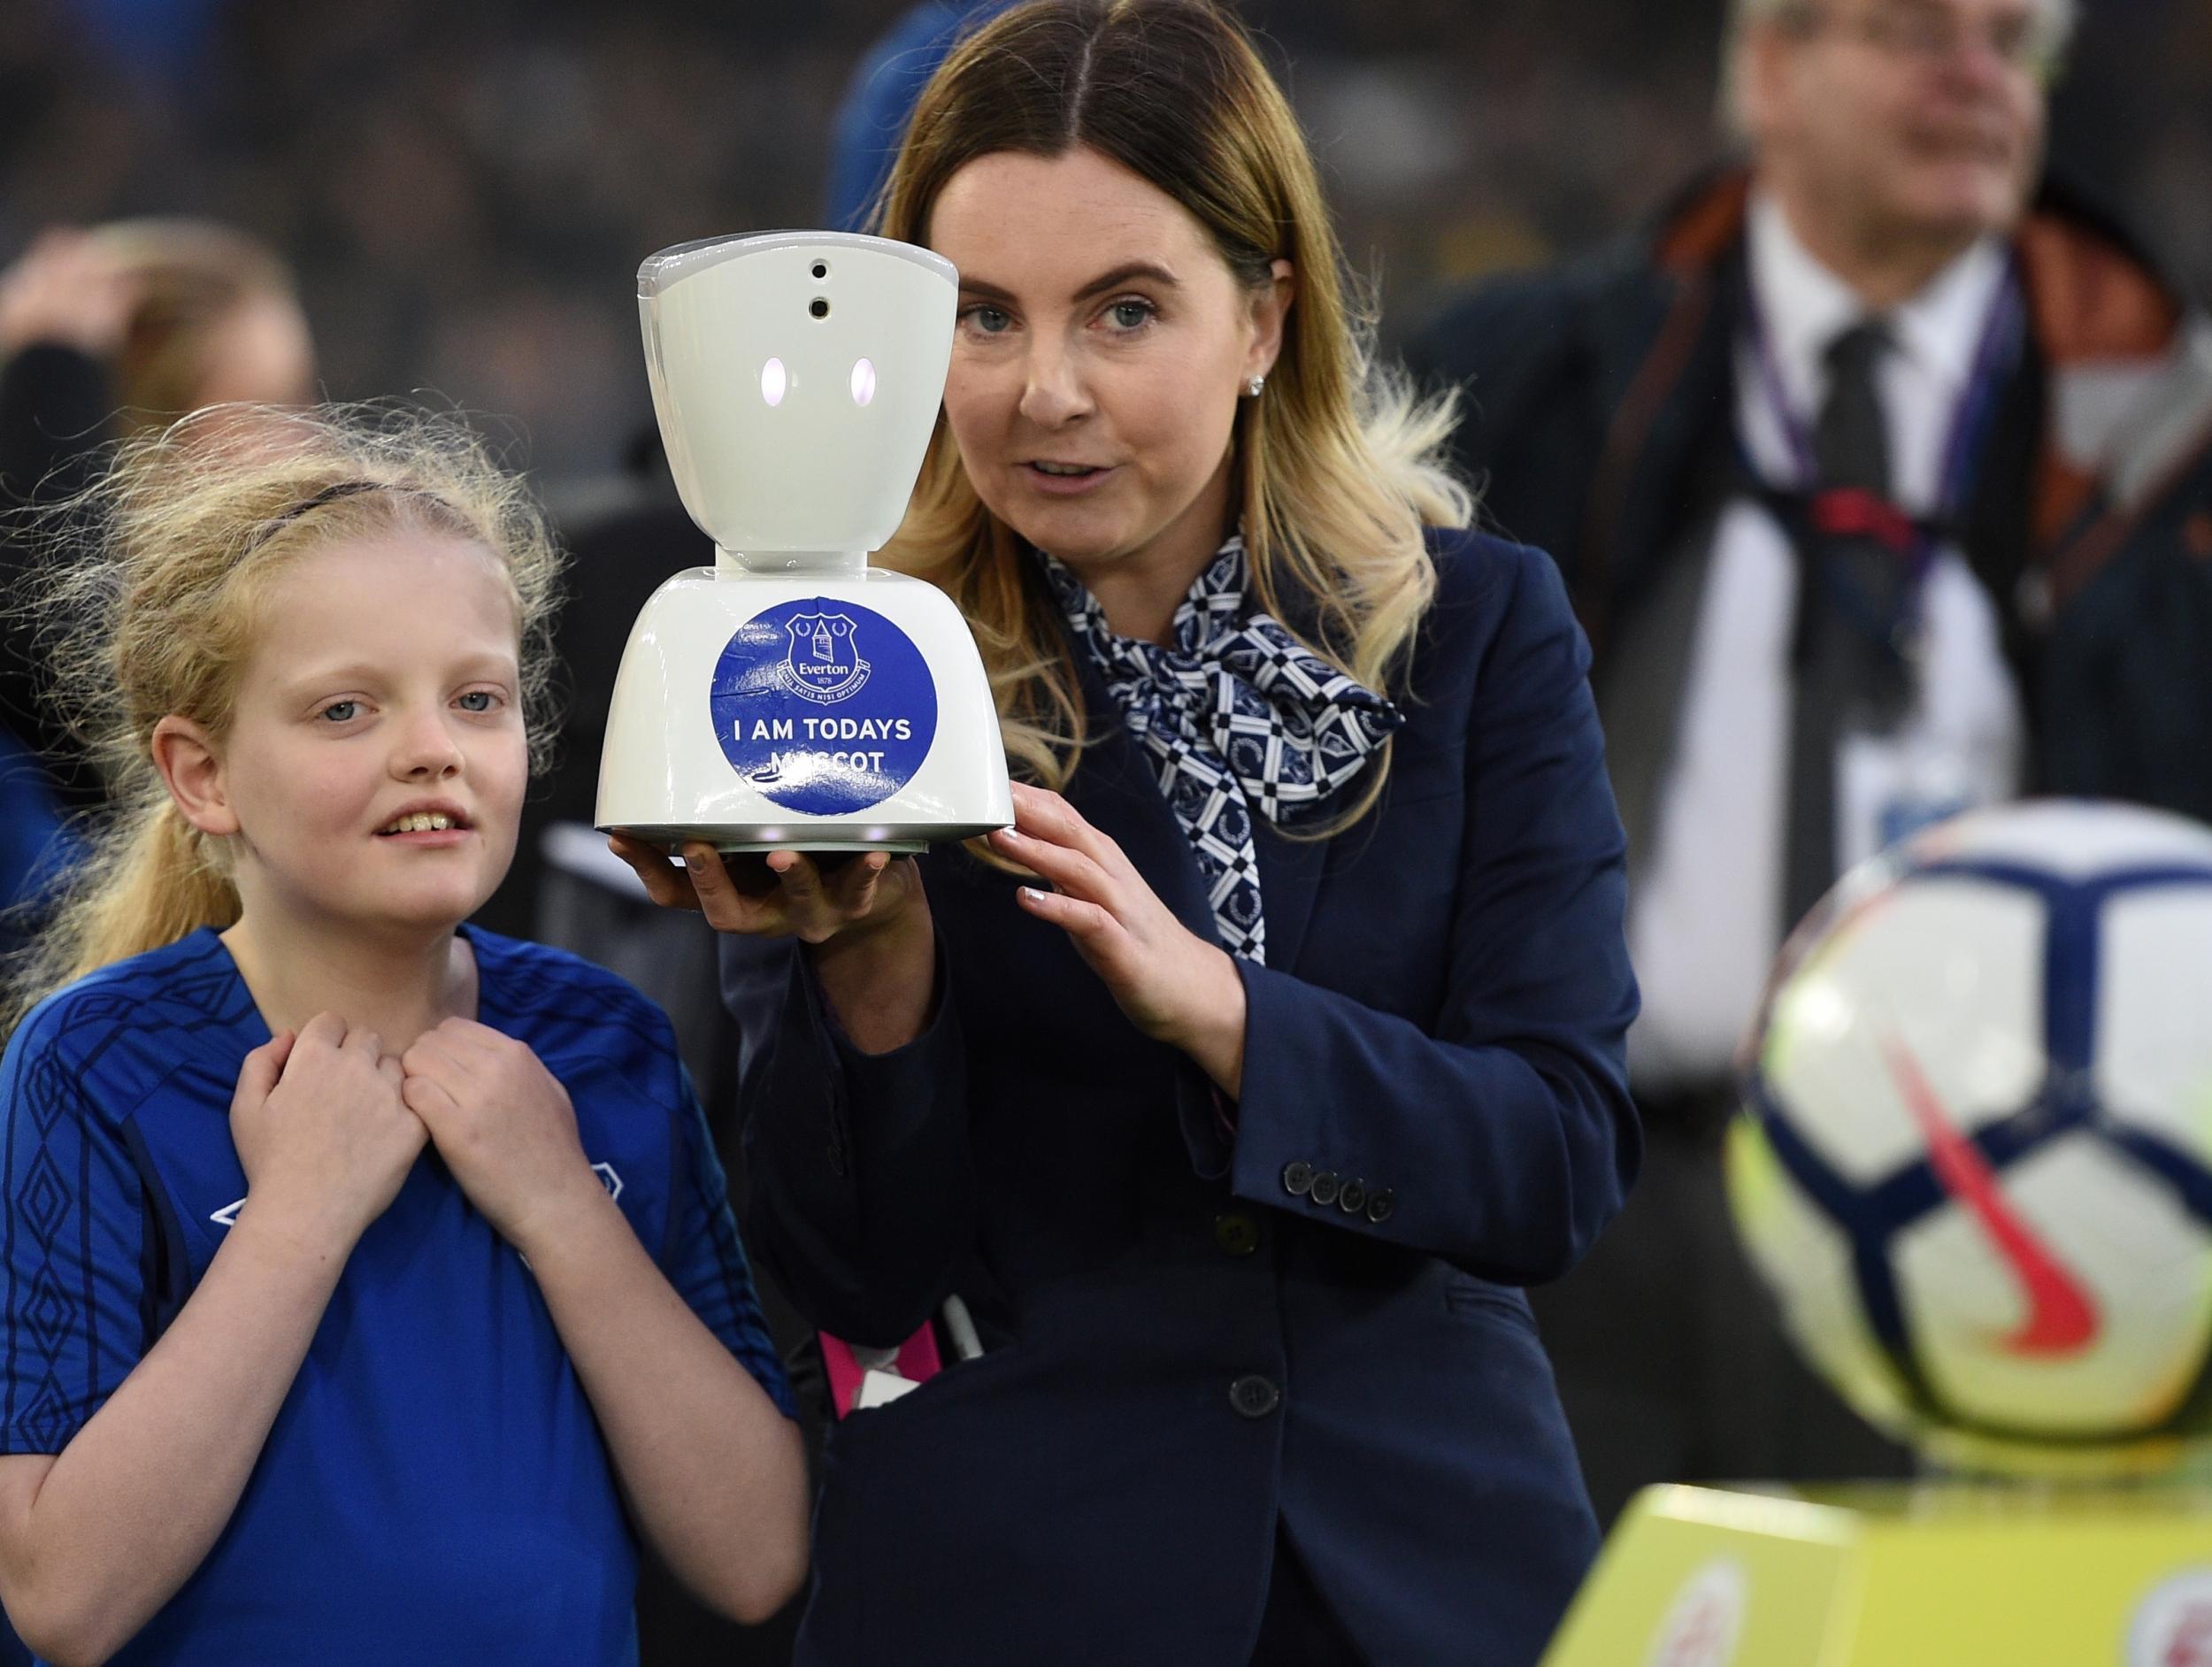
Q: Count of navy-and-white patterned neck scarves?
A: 1